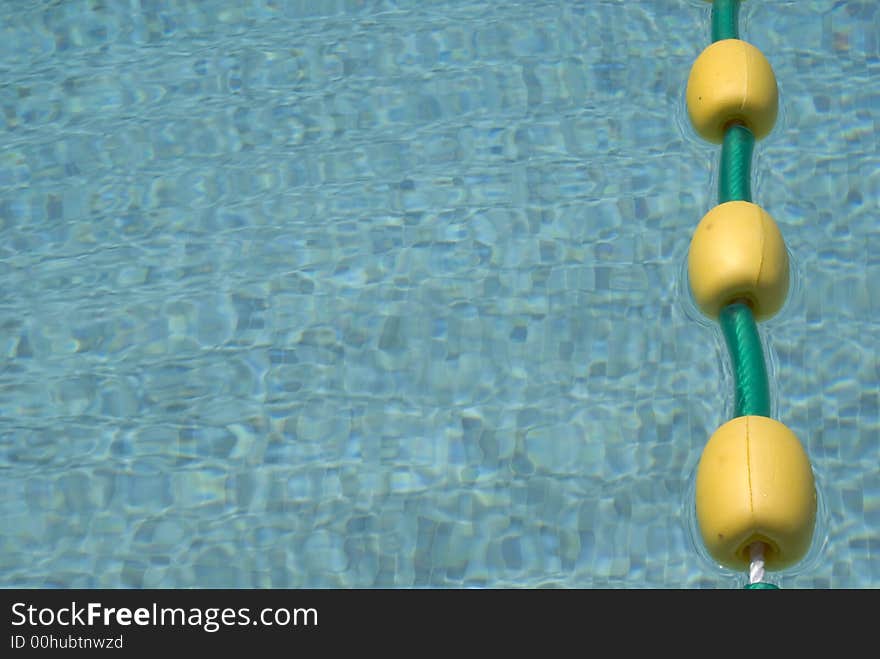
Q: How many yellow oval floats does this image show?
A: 3